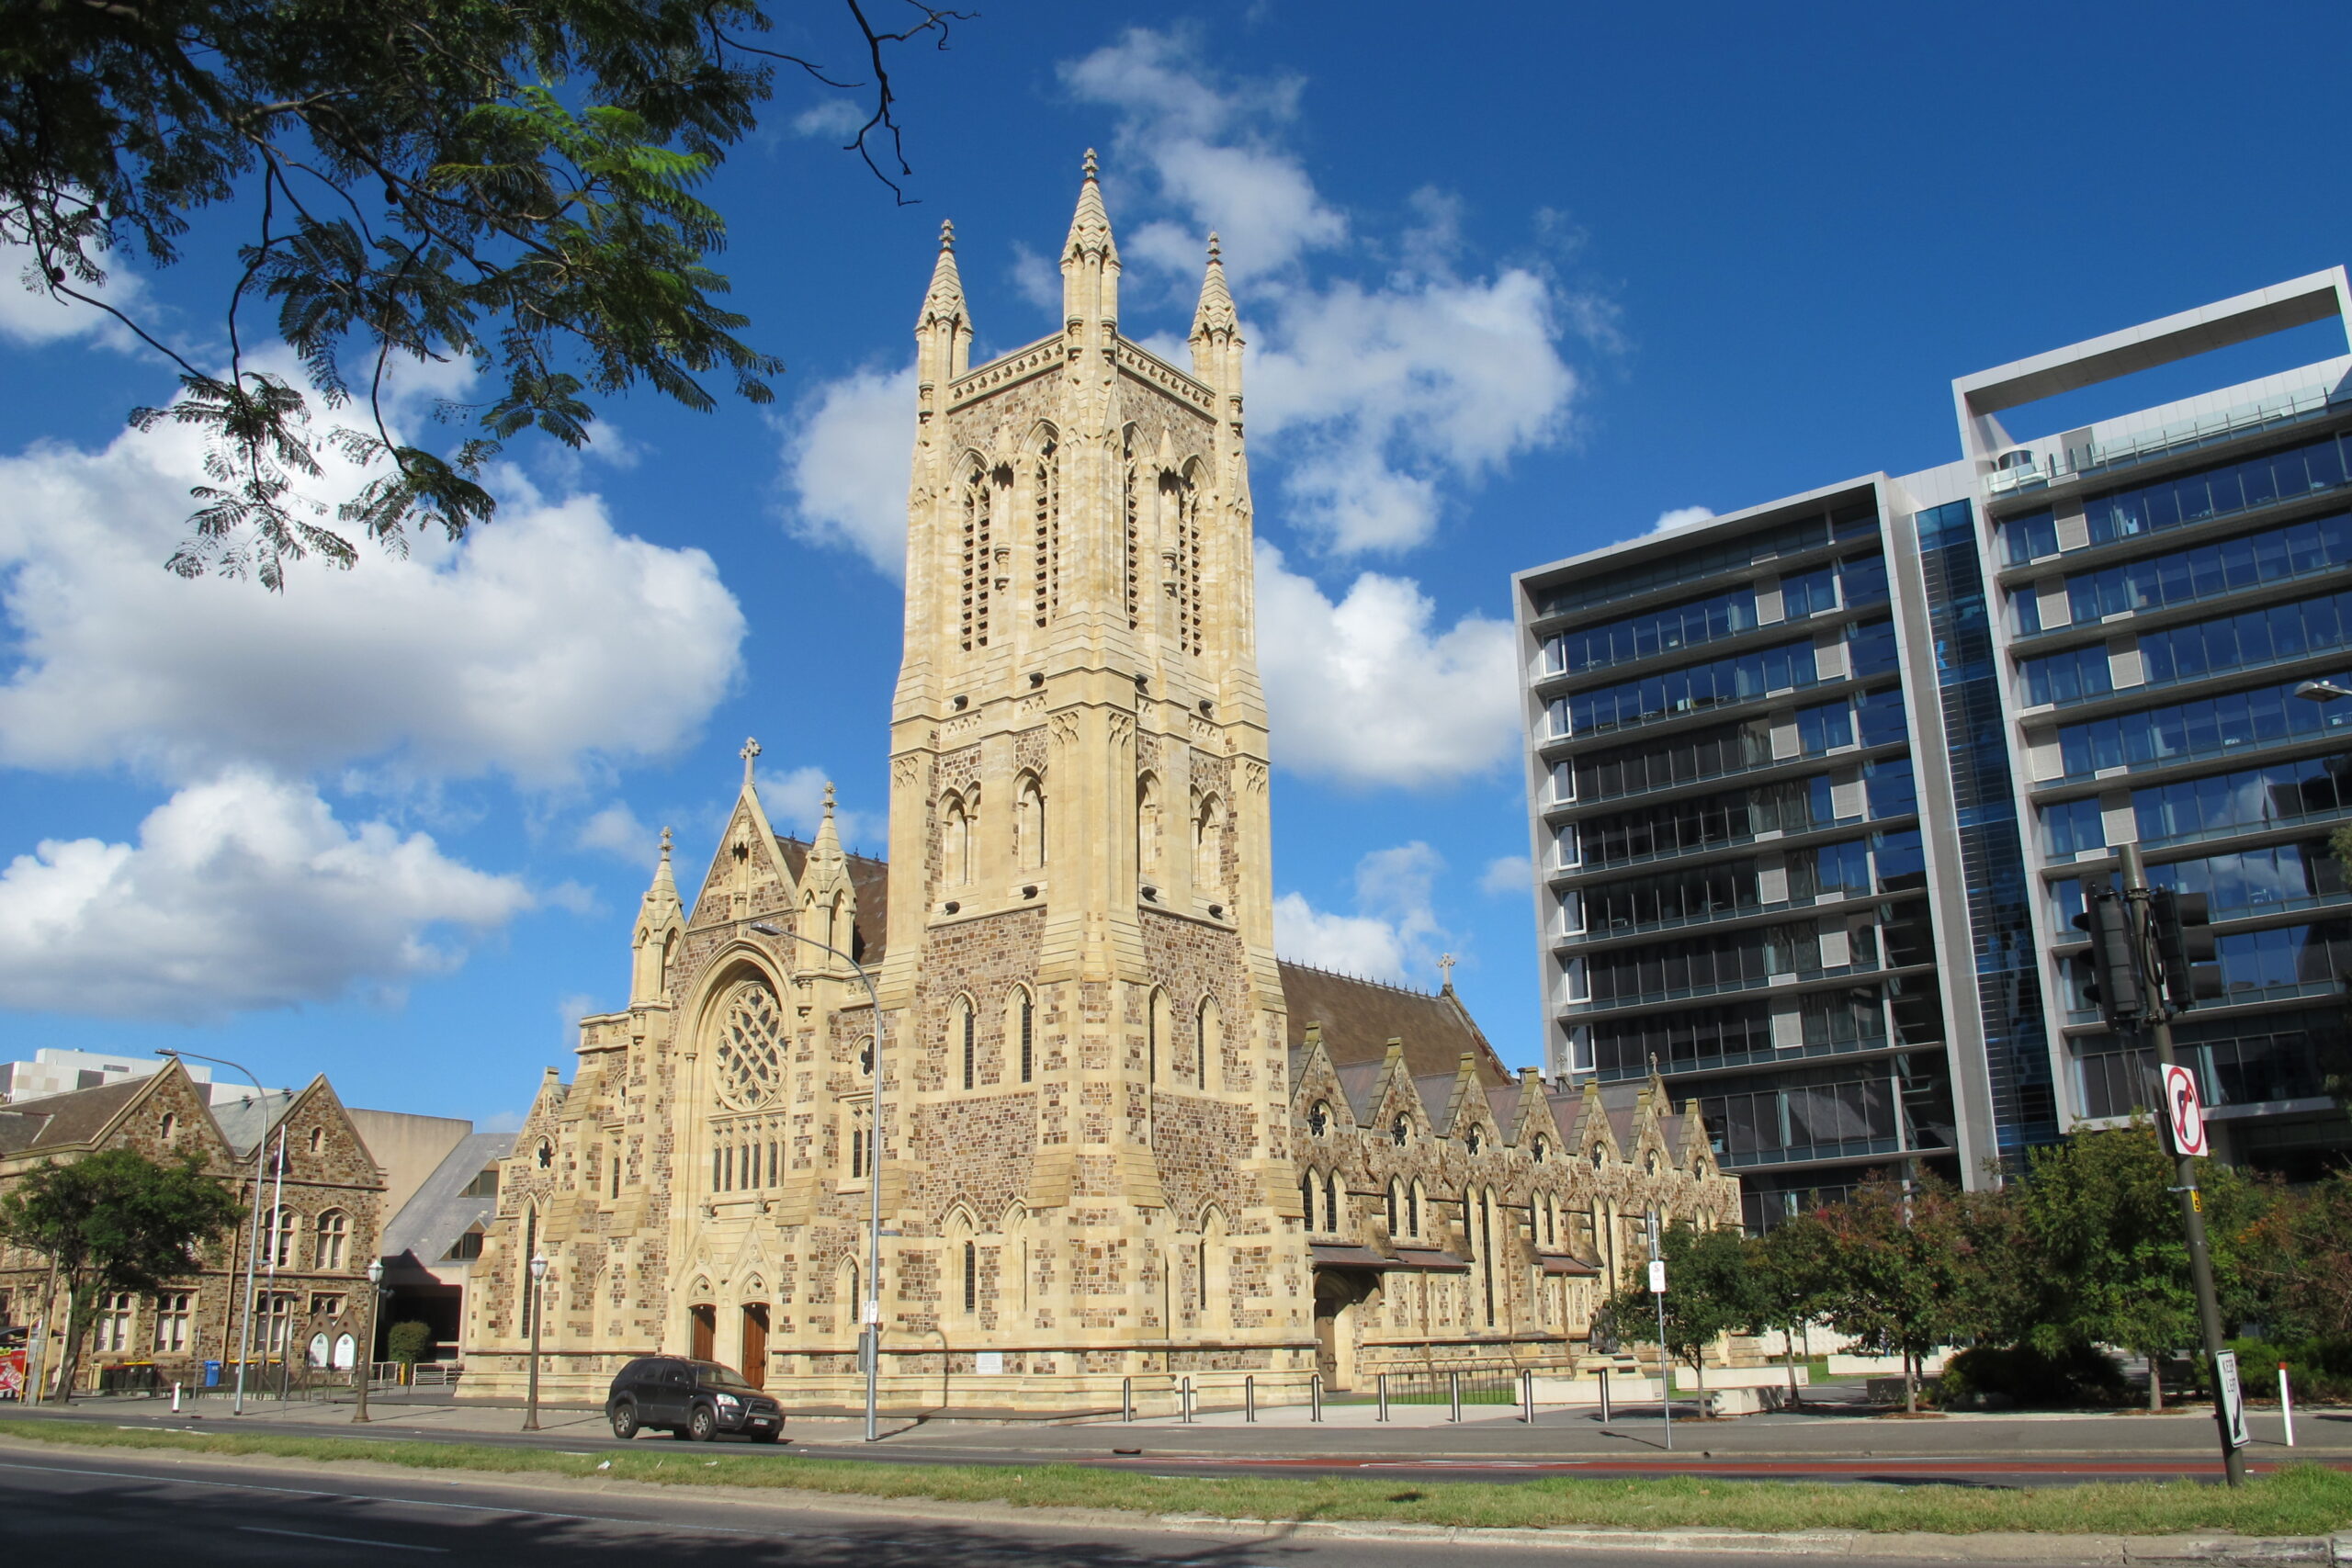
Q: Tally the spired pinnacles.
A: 5